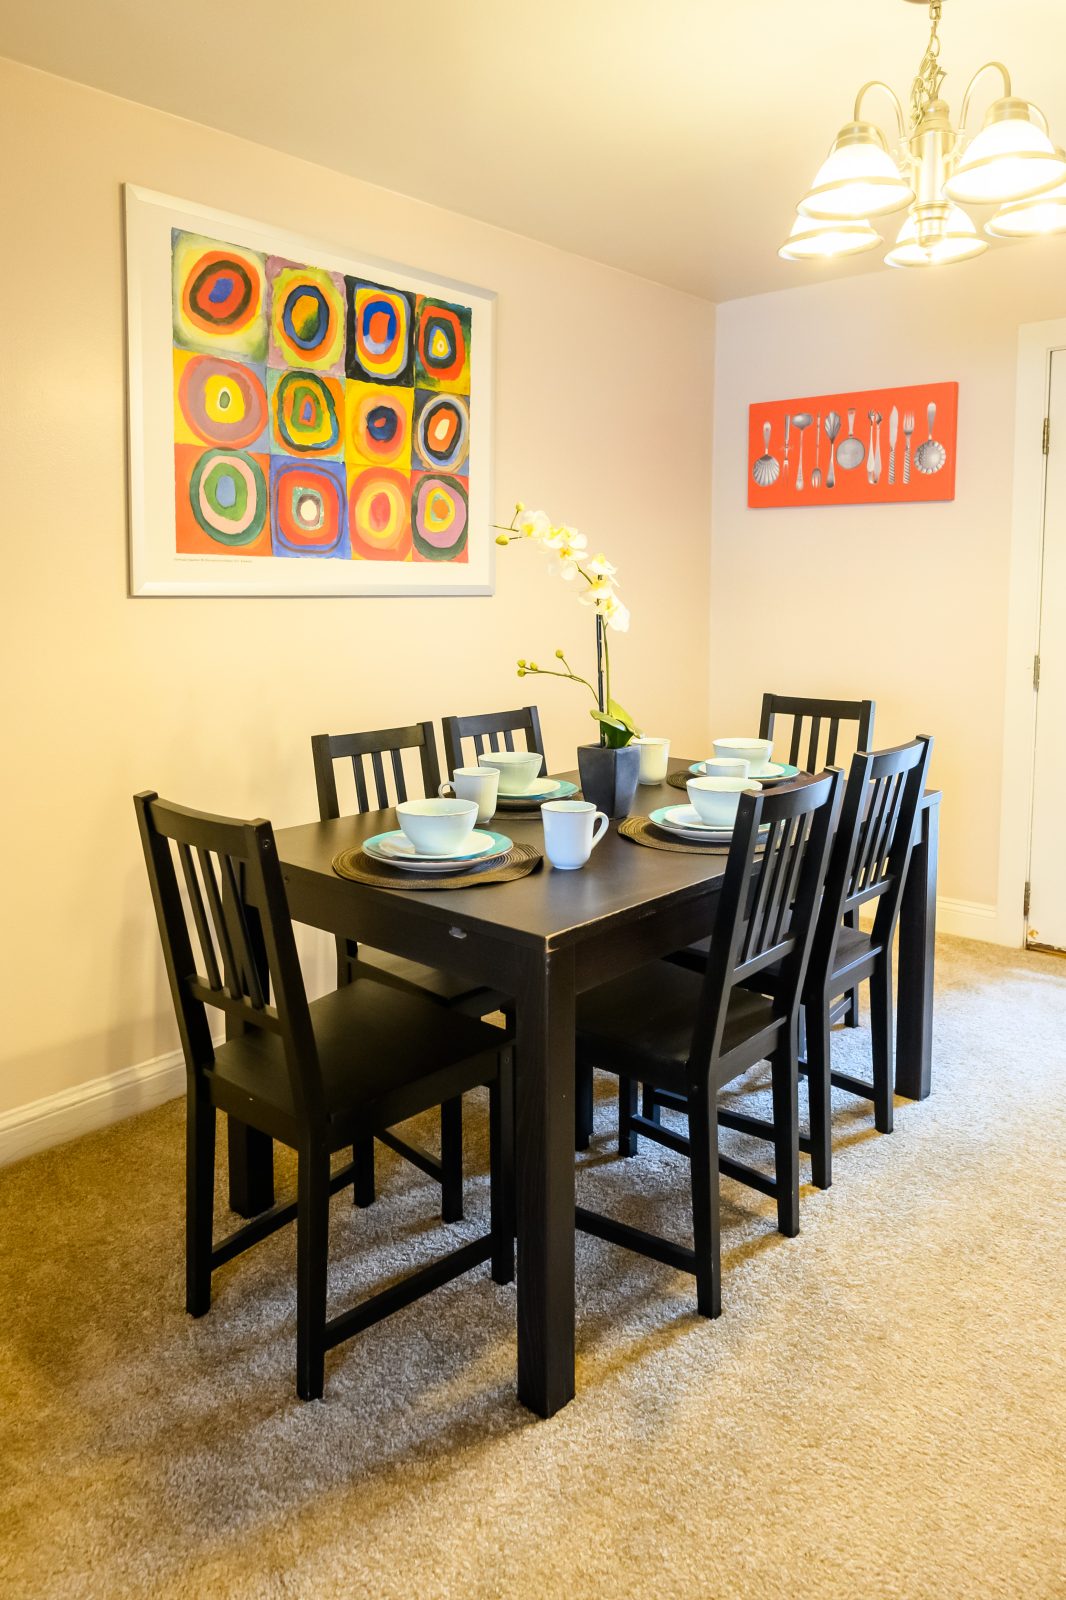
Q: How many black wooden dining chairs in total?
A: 6